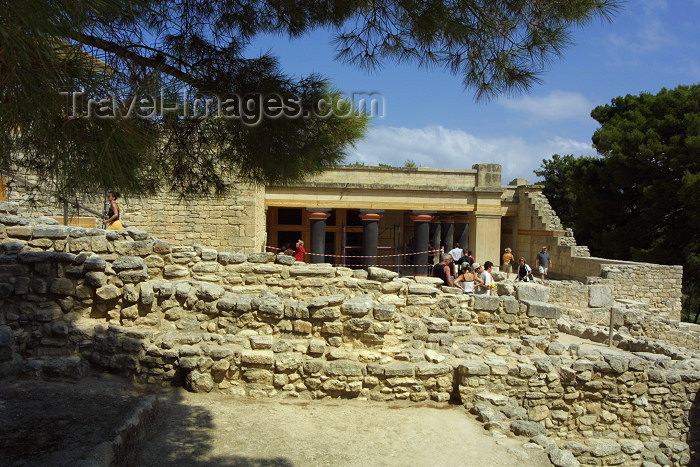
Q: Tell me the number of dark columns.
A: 6